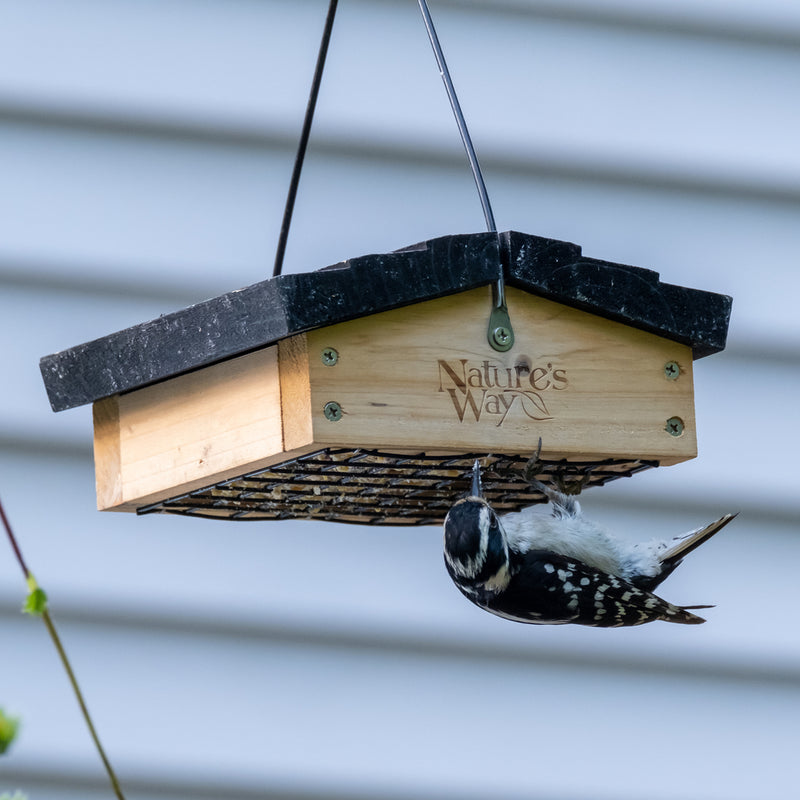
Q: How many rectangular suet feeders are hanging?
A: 1